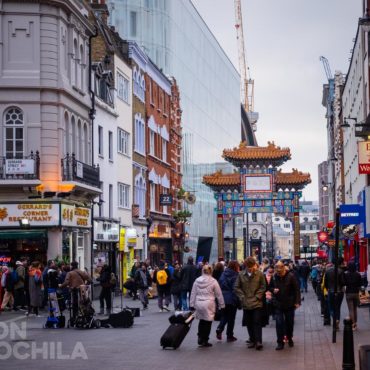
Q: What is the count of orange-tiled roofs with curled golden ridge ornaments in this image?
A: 3